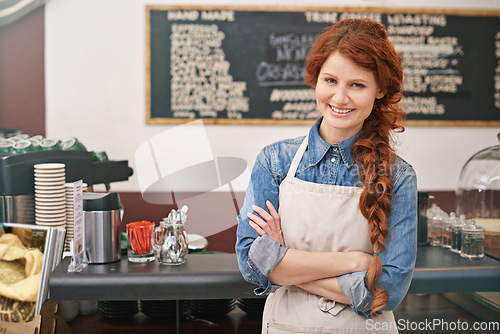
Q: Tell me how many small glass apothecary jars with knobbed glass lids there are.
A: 4